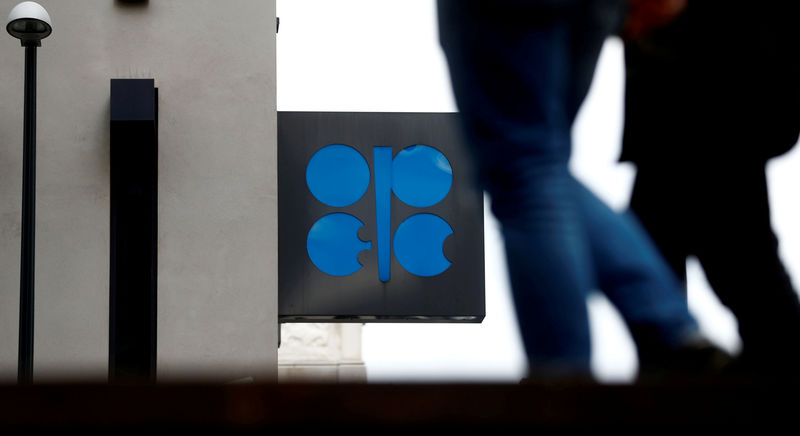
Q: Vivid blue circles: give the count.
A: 4